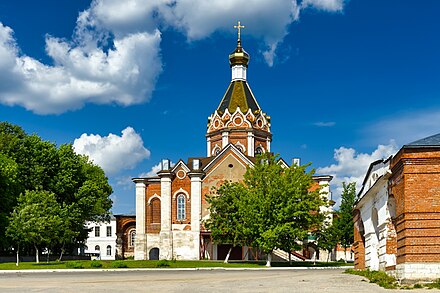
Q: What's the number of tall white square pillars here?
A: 4